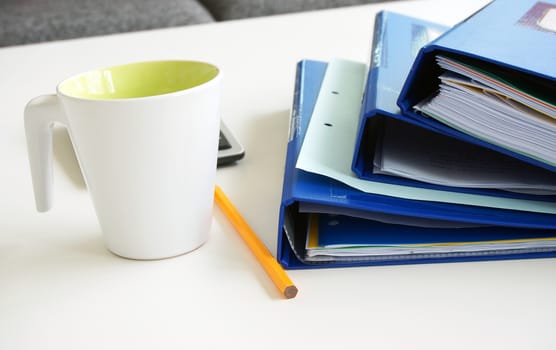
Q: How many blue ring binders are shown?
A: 3